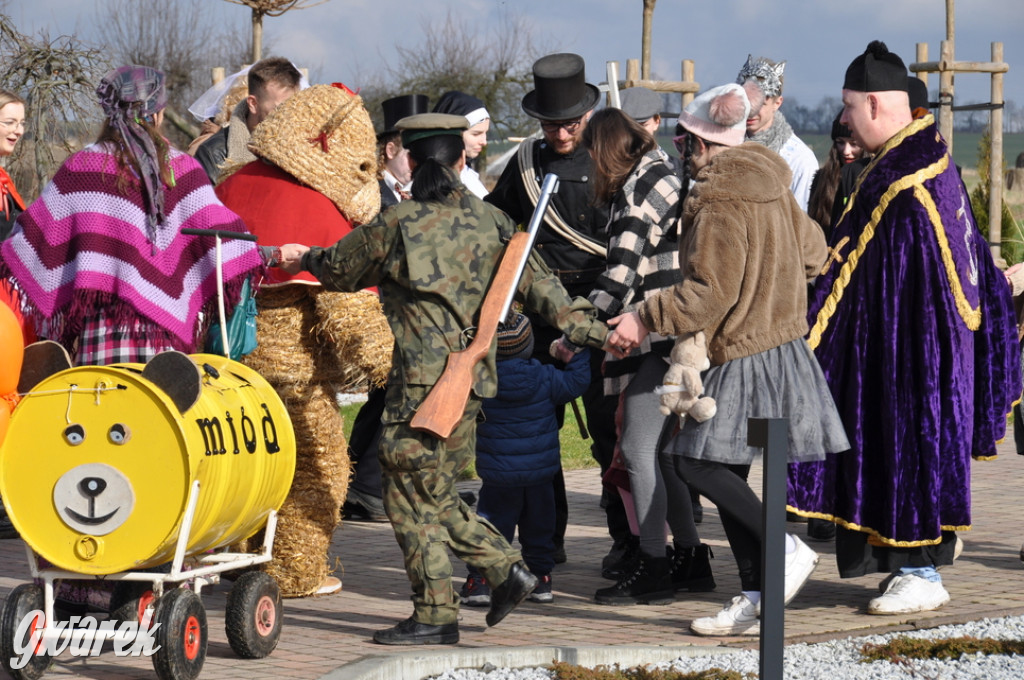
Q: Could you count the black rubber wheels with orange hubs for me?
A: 4